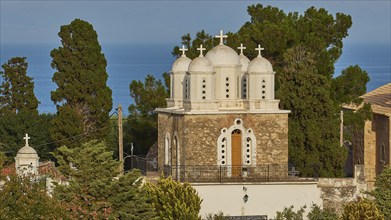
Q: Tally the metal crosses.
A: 6